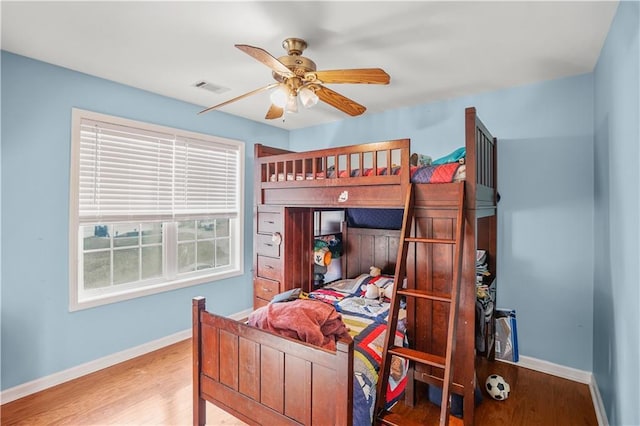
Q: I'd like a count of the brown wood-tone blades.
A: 5